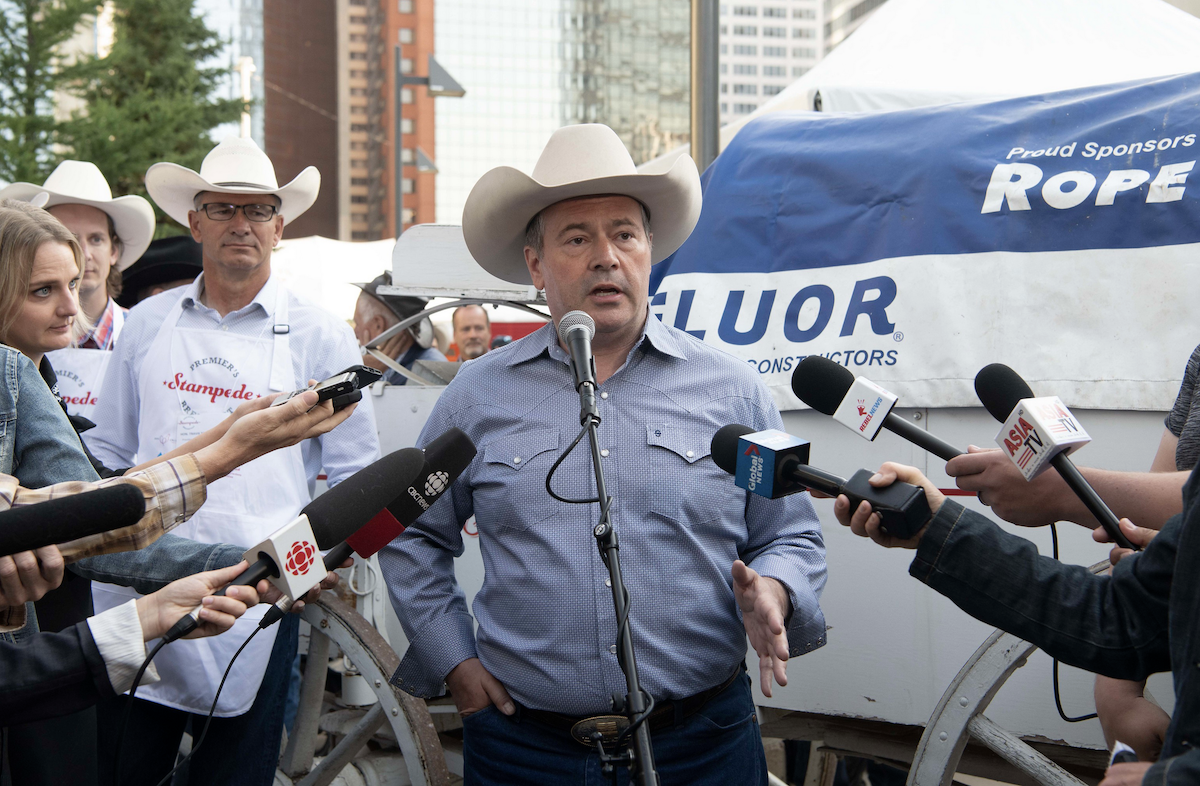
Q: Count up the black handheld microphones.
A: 6